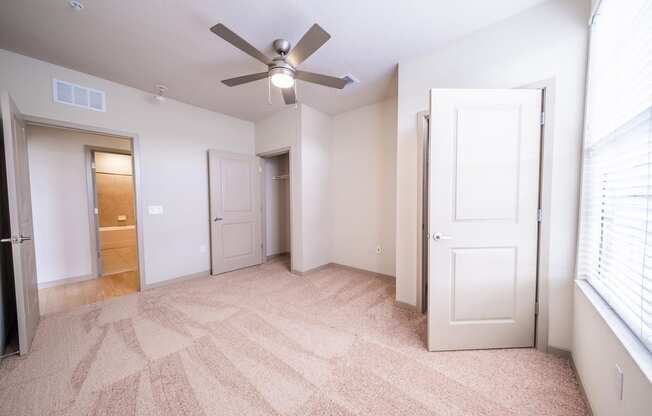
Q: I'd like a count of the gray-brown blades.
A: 5